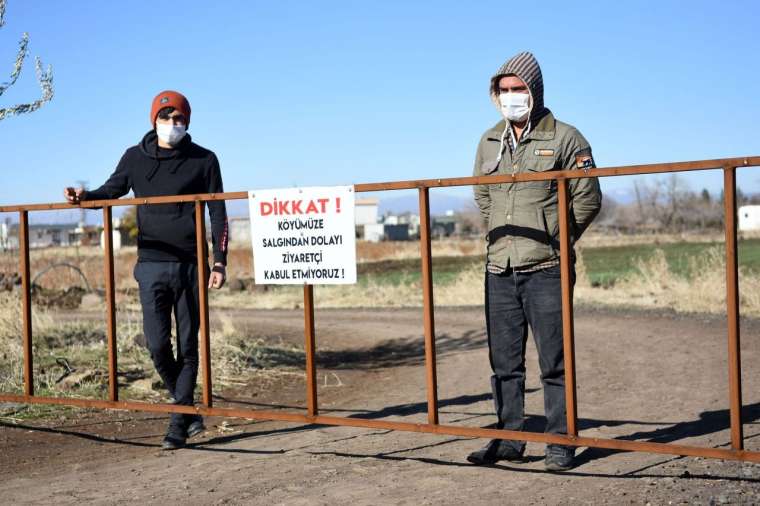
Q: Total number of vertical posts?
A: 7